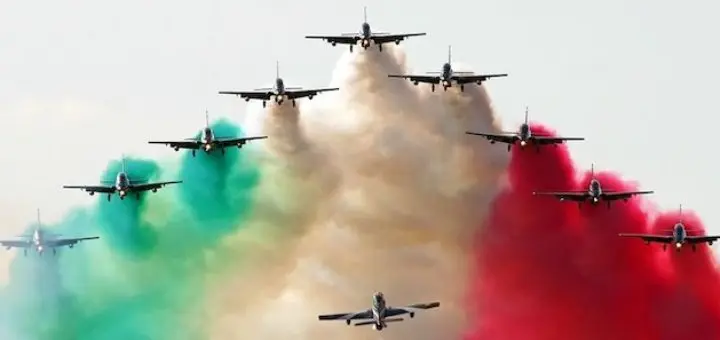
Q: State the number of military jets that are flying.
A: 10